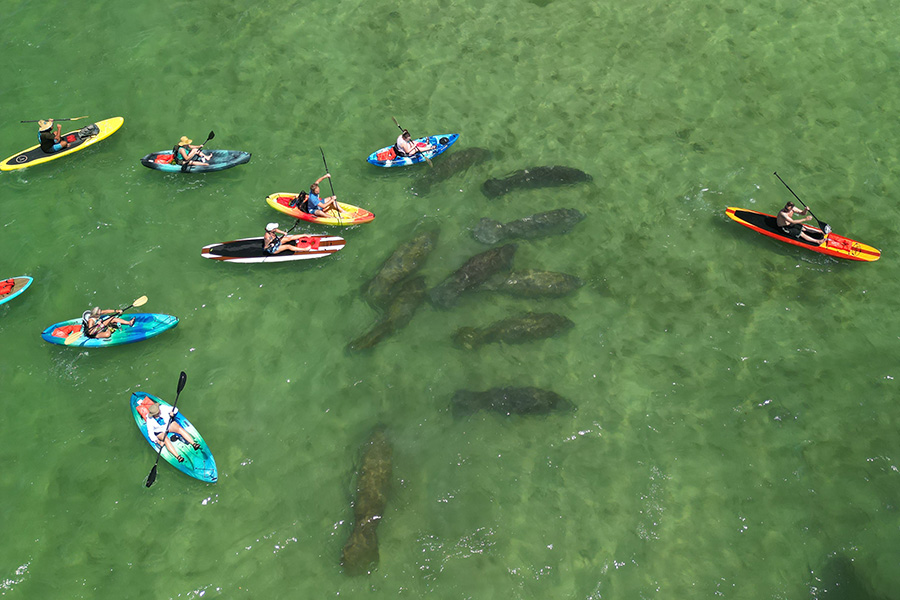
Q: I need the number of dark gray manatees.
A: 10